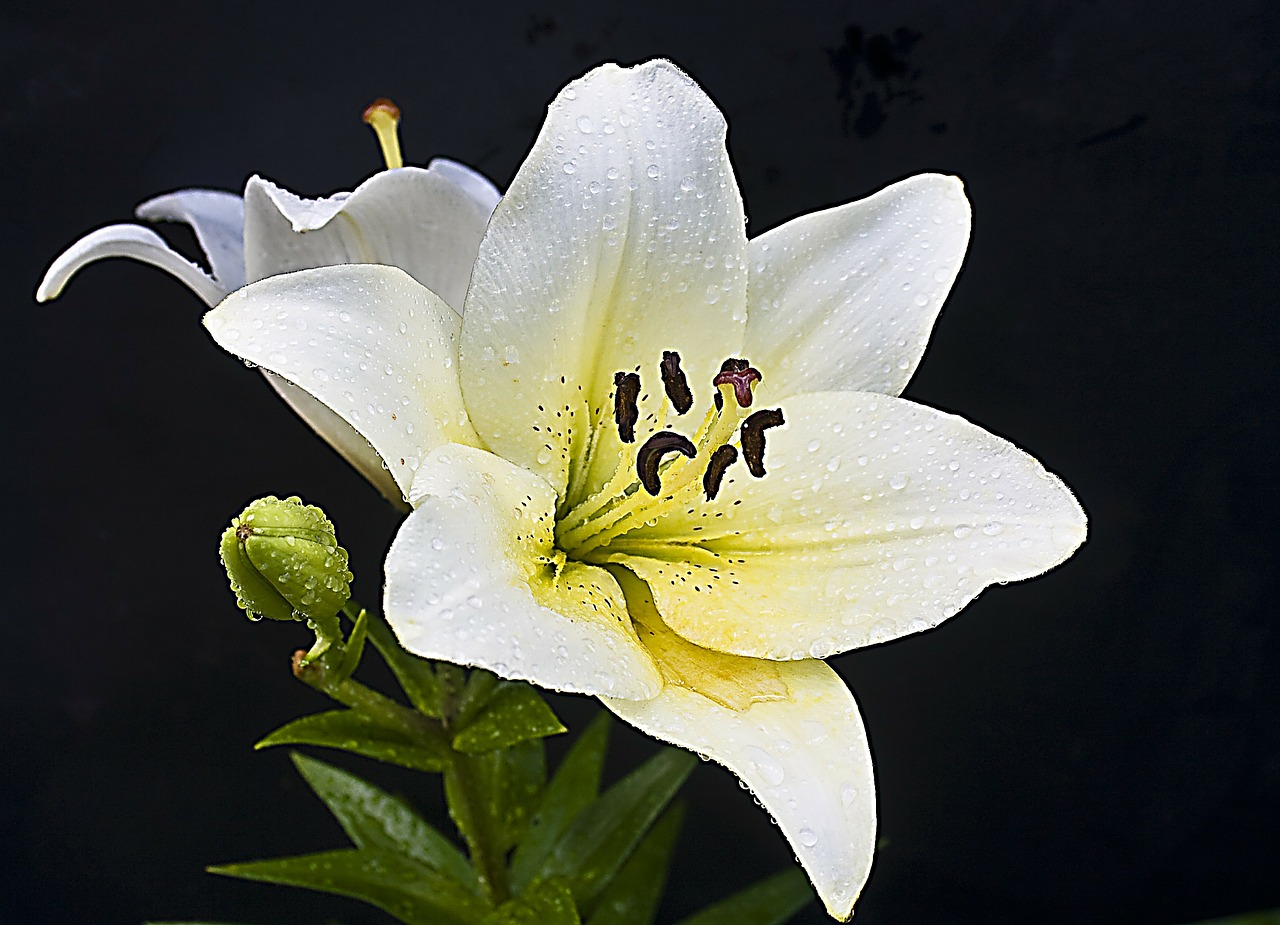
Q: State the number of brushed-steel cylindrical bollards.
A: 0